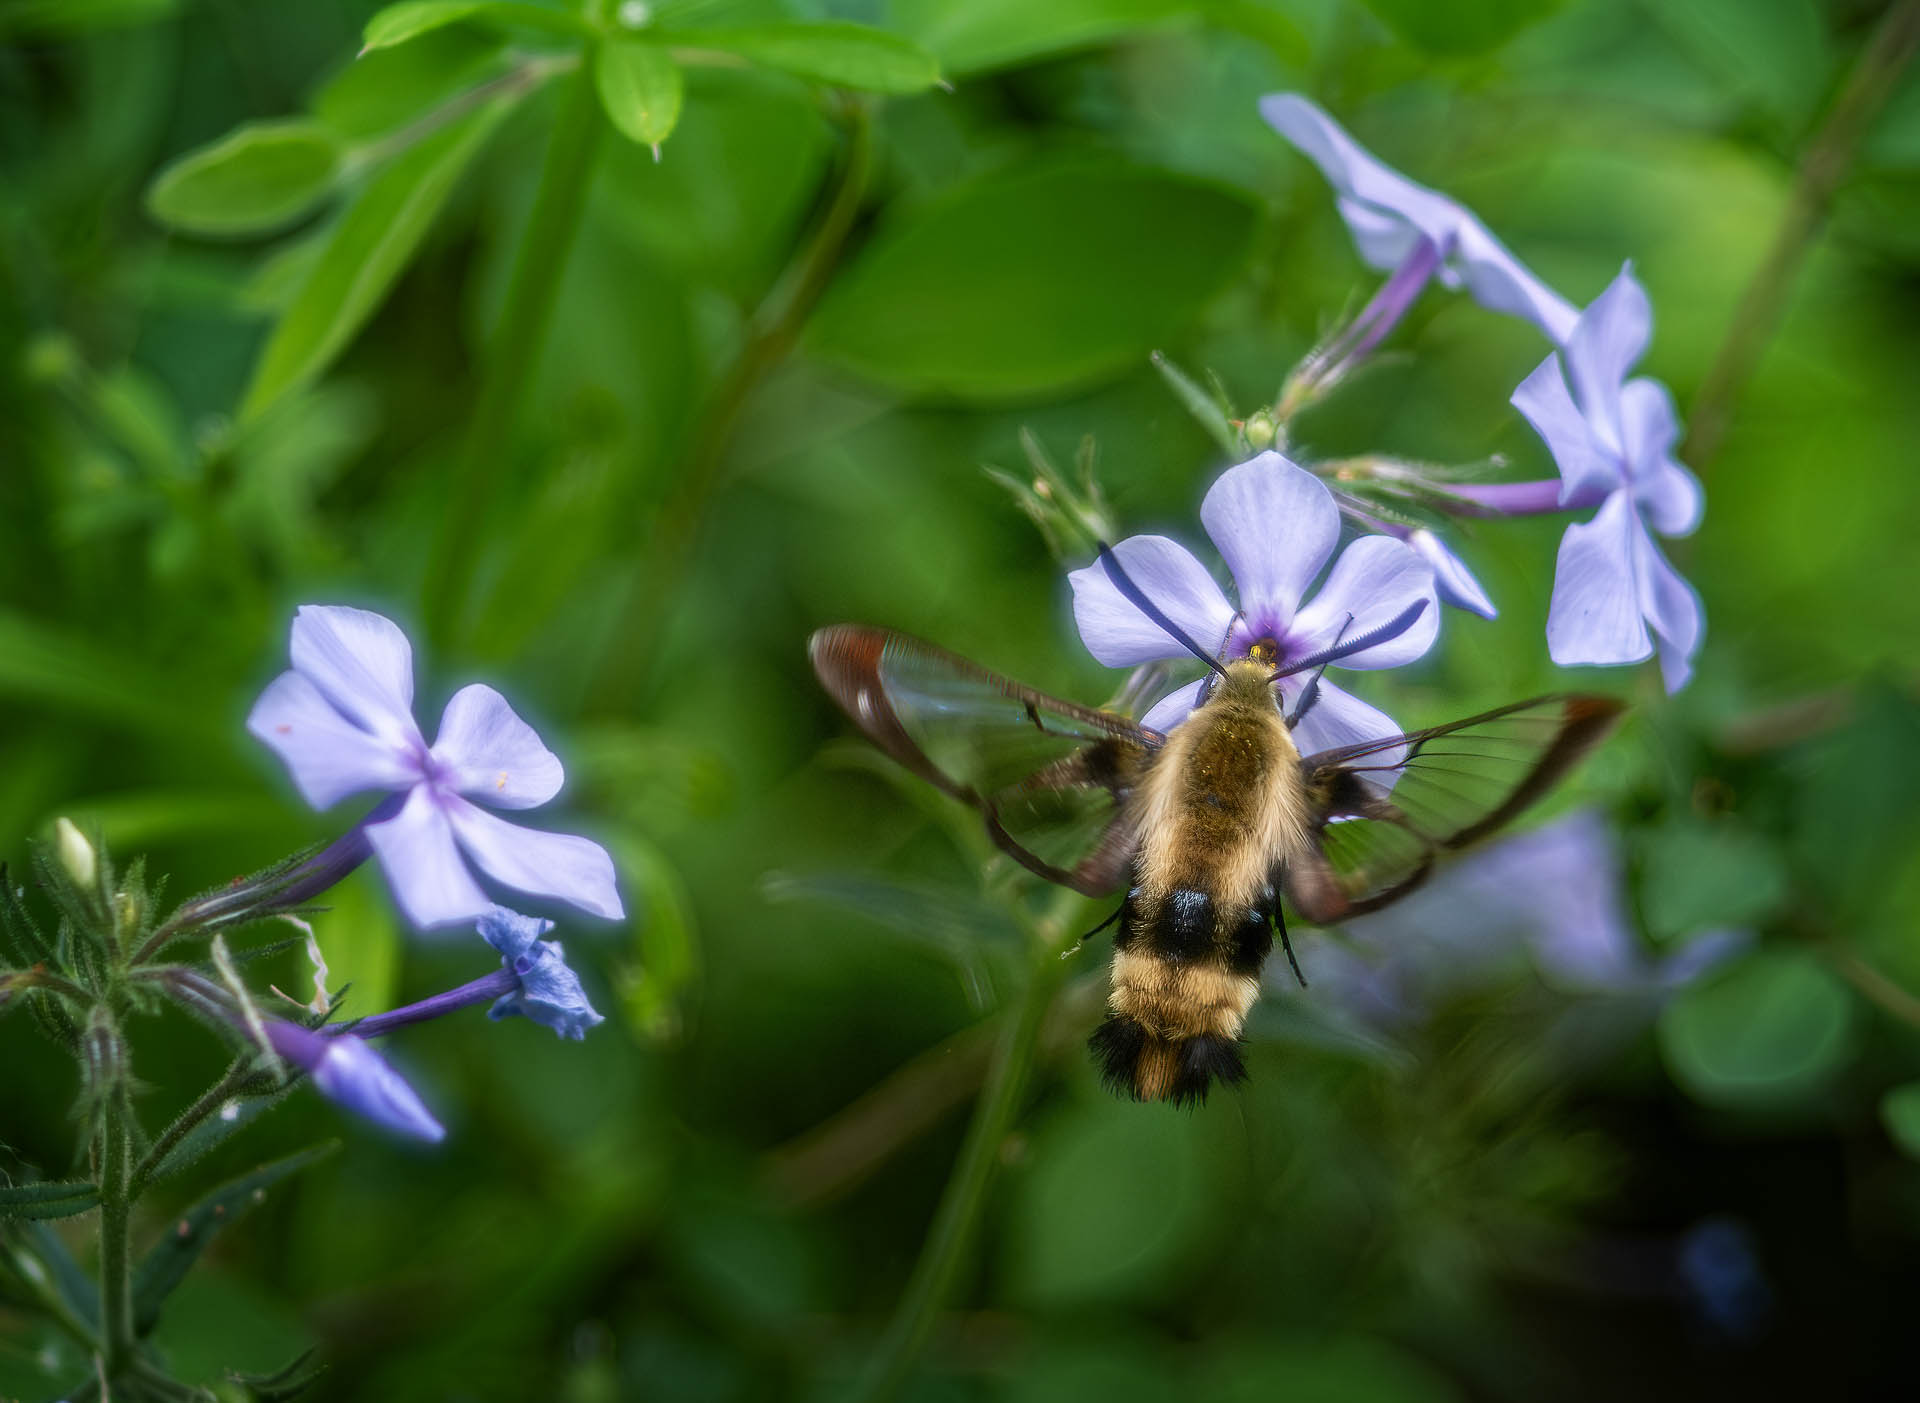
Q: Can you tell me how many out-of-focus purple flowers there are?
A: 2